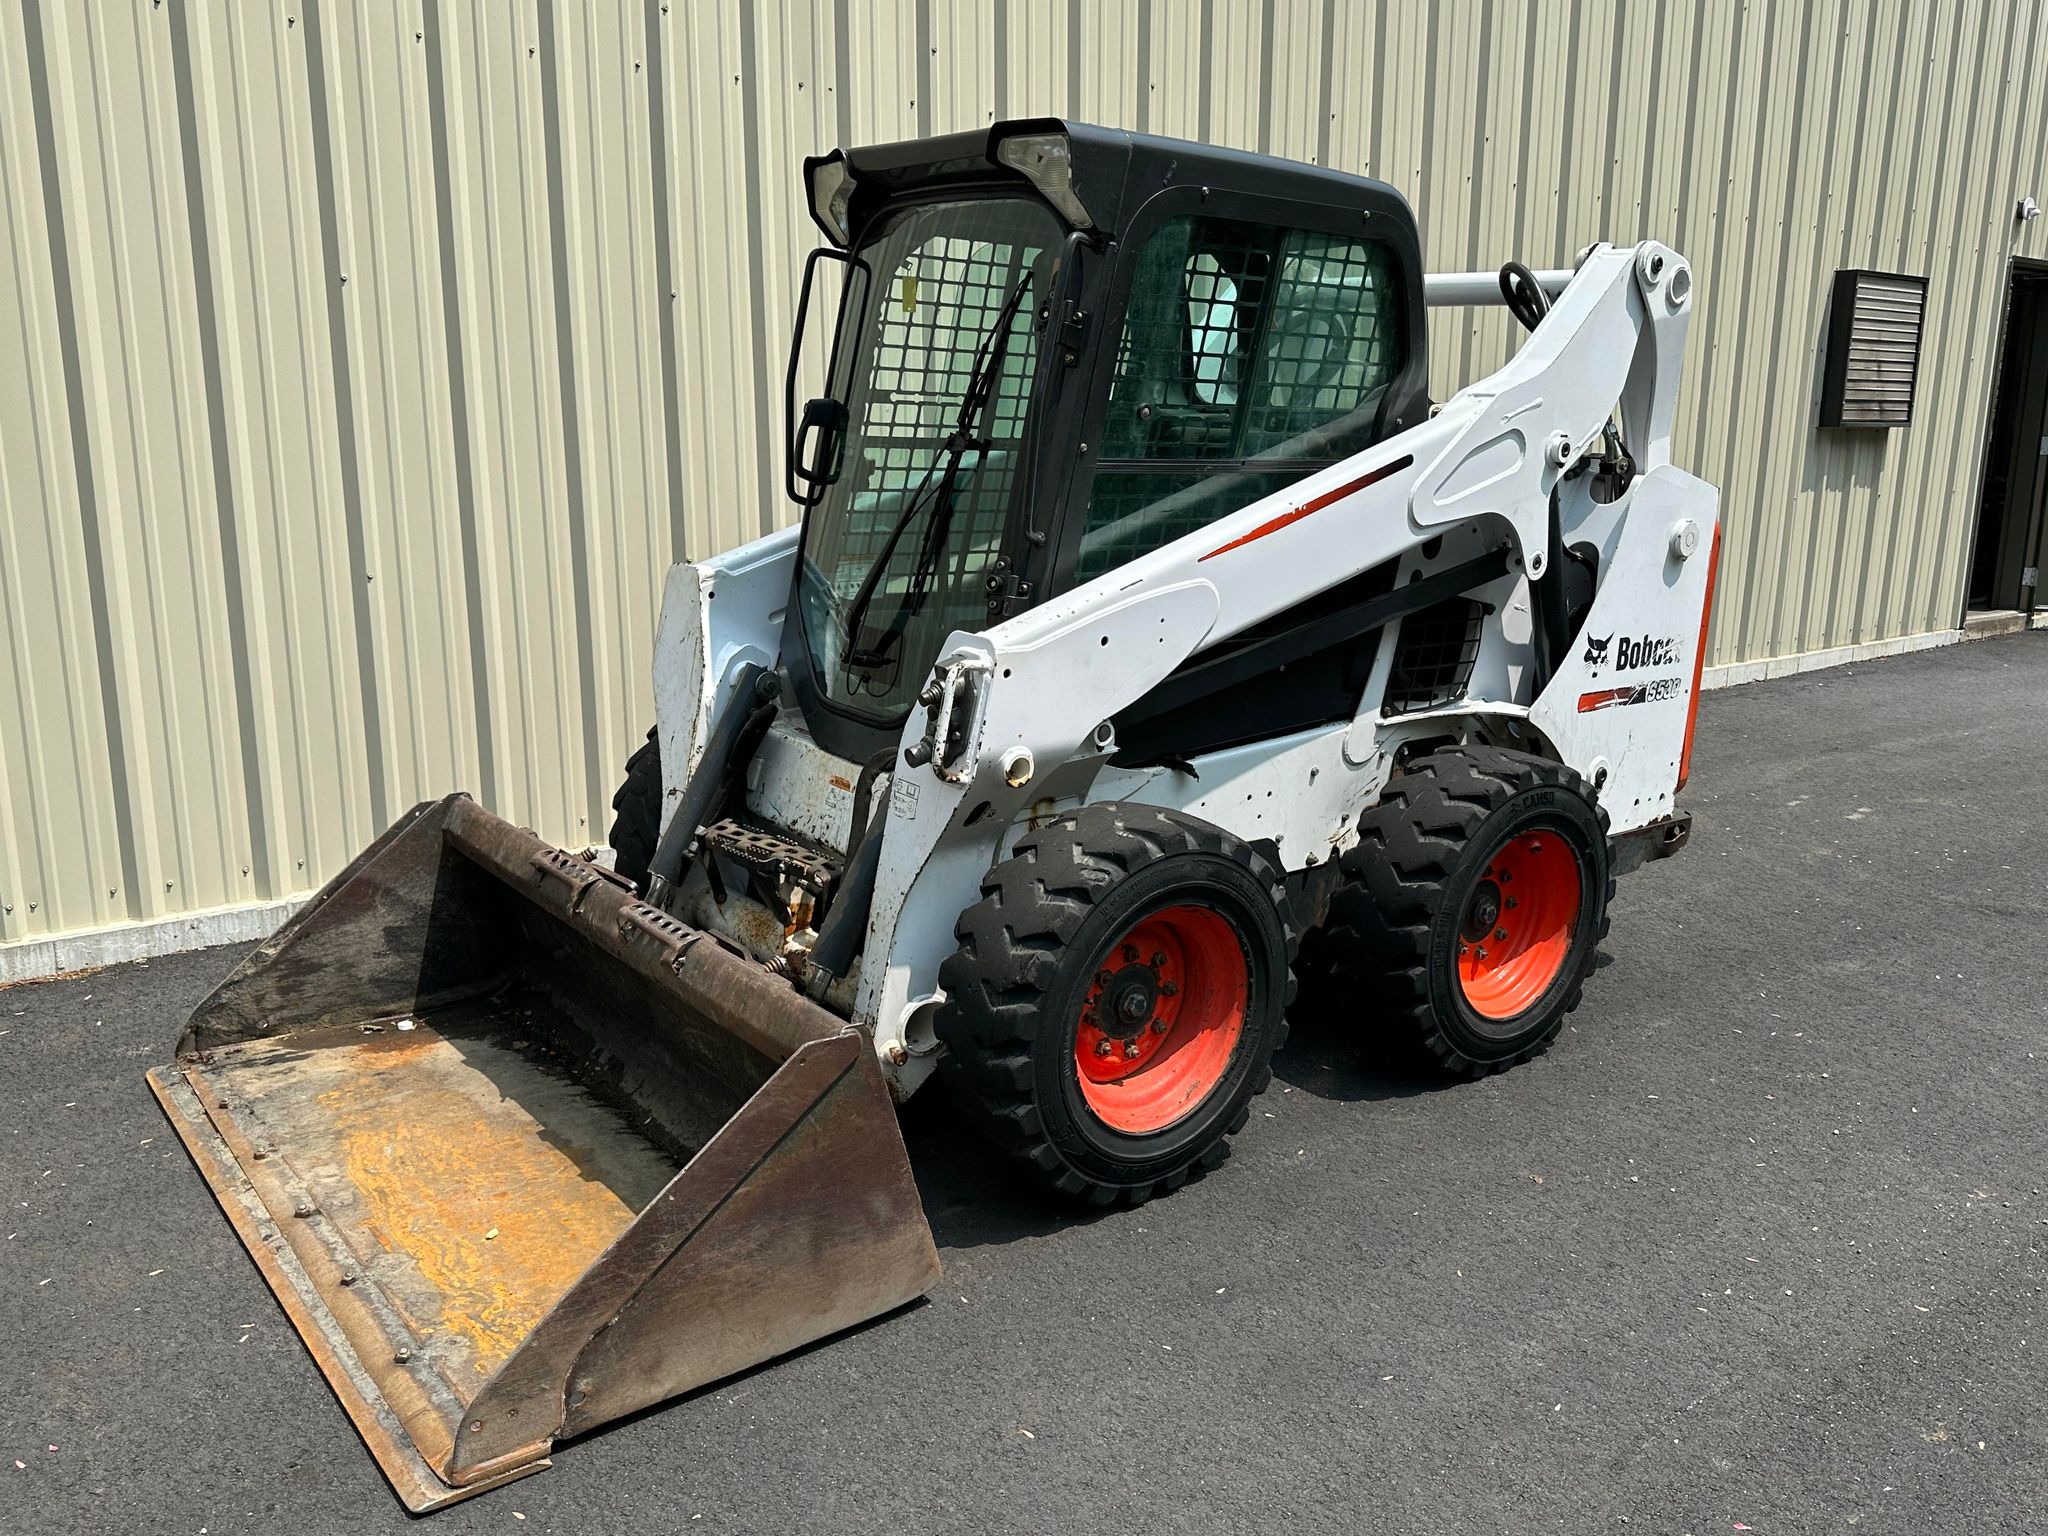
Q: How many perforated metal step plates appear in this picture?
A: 3